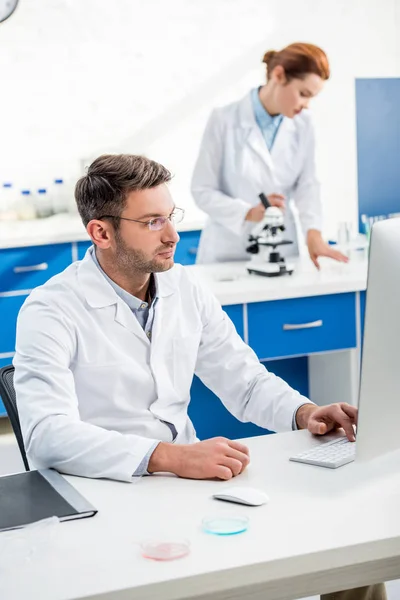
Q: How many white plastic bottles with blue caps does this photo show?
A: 4